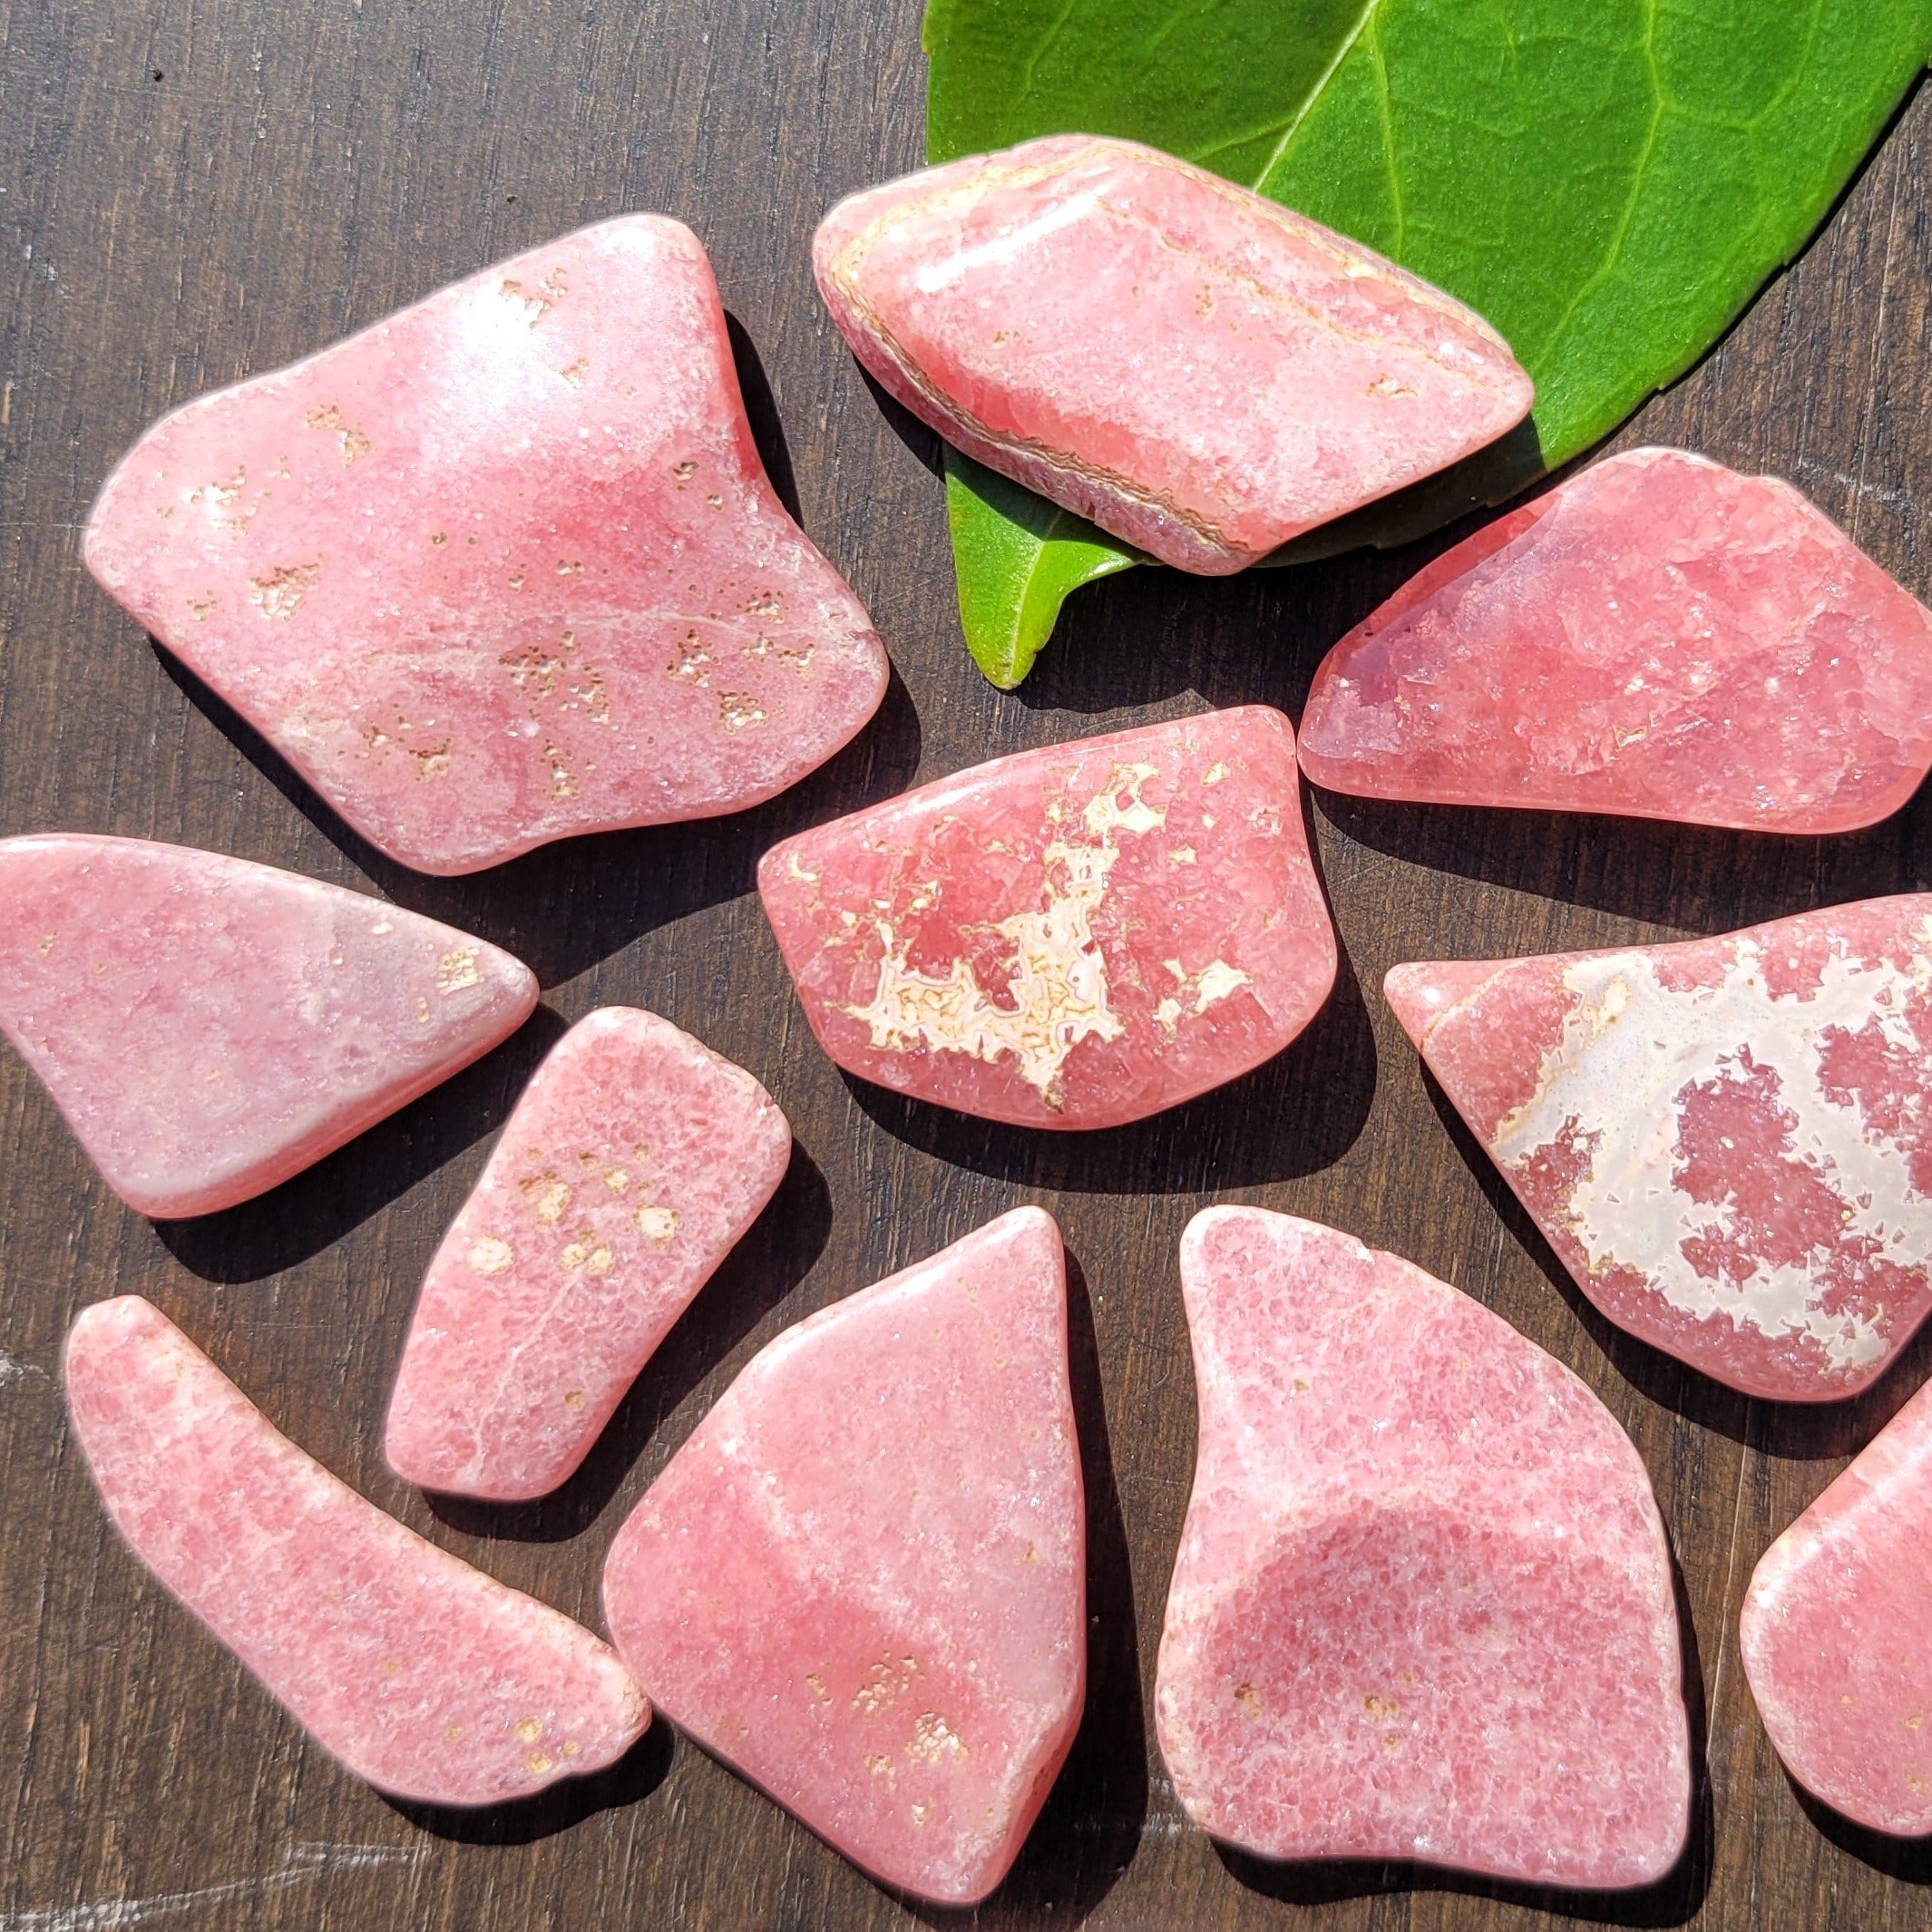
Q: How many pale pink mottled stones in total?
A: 11